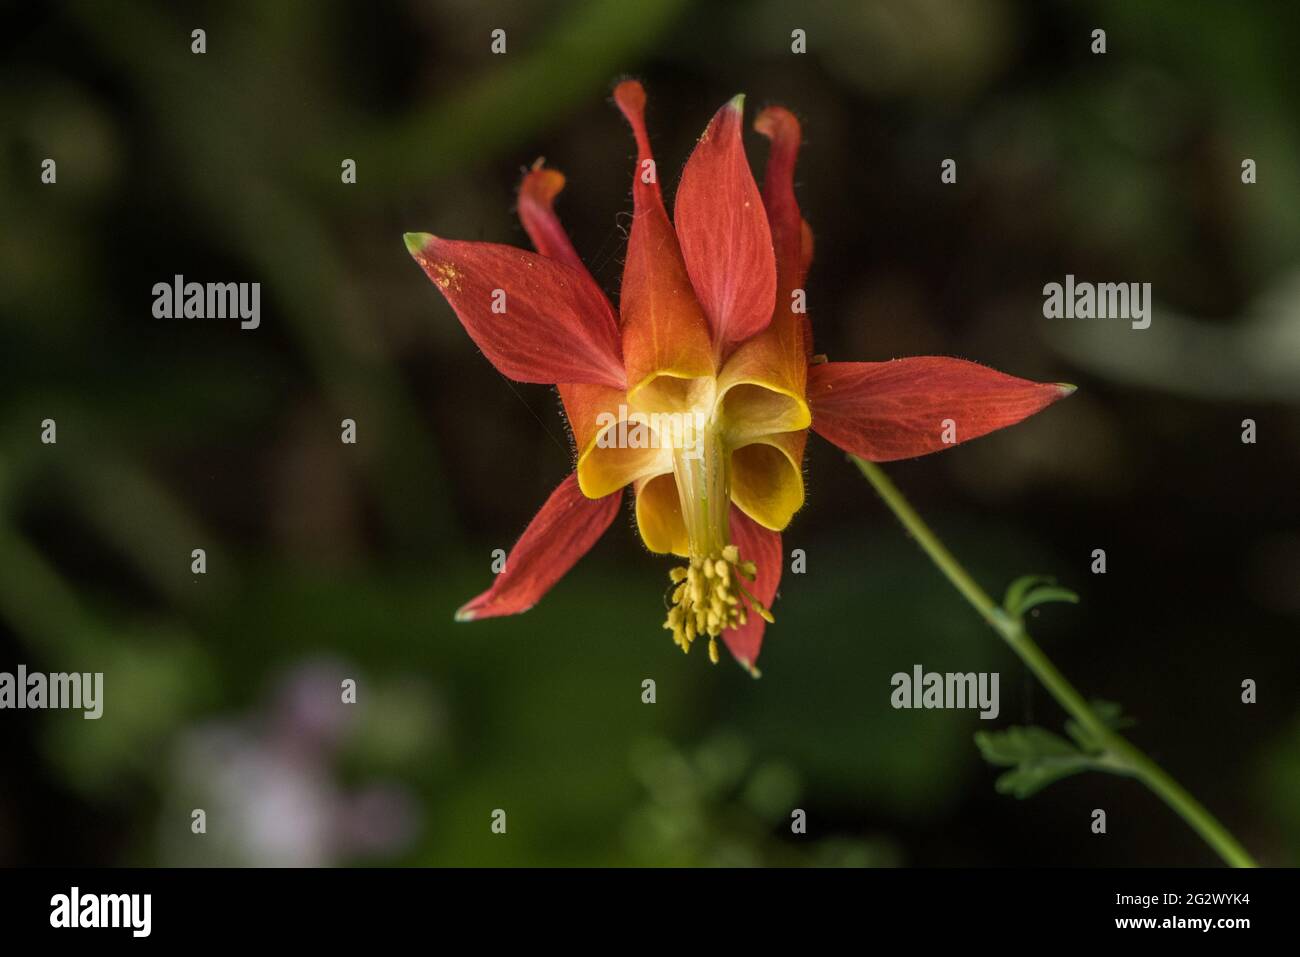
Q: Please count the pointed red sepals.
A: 5